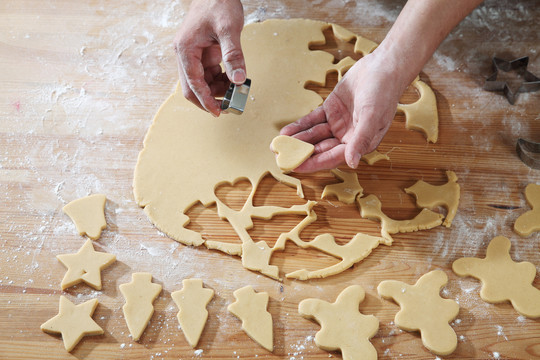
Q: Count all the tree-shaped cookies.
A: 3